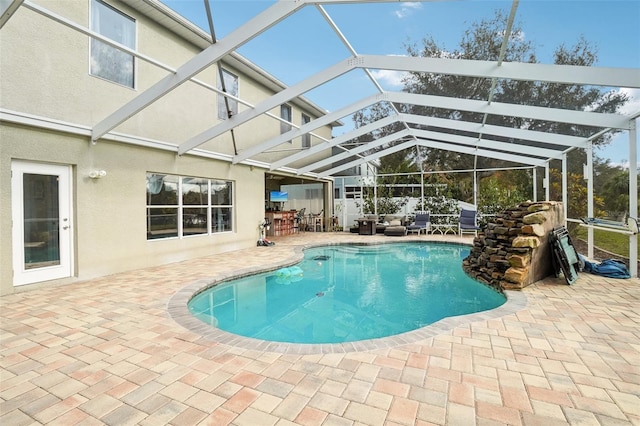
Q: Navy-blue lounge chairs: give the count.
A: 2